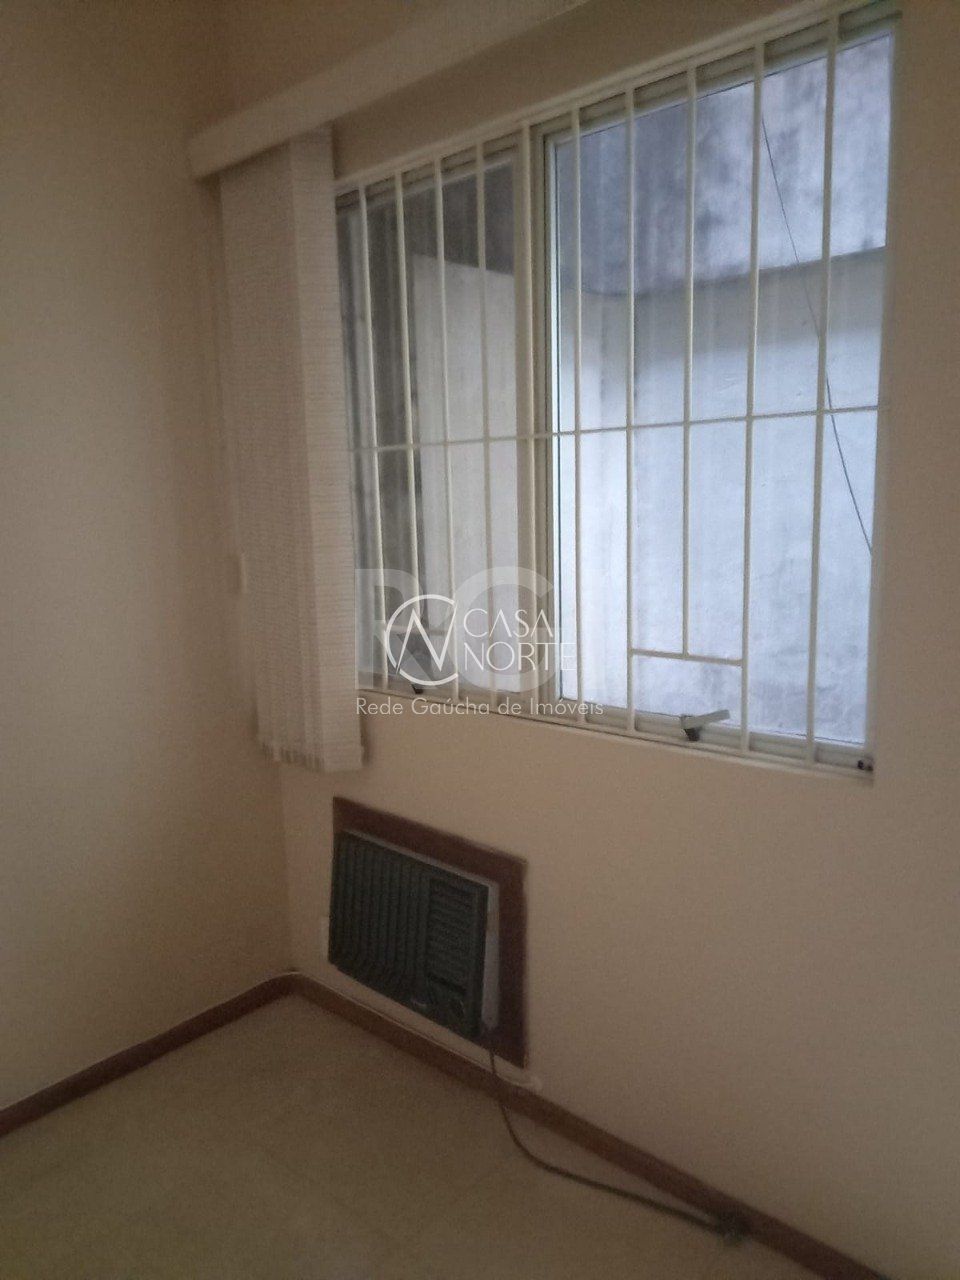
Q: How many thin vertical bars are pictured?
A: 10